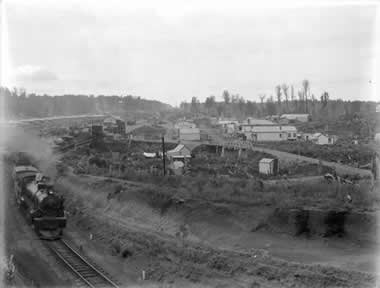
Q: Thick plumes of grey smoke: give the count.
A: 1